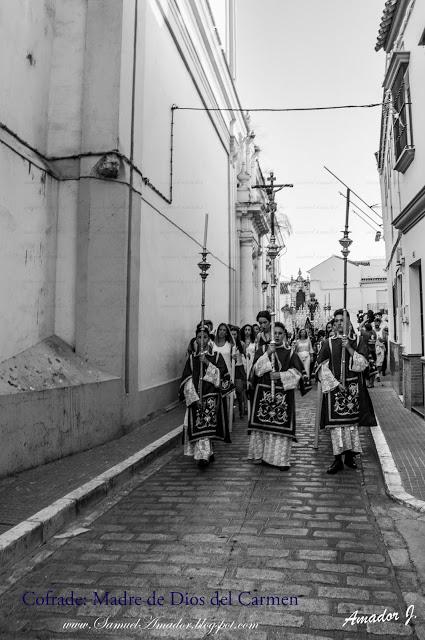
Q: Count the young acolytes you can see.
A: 3